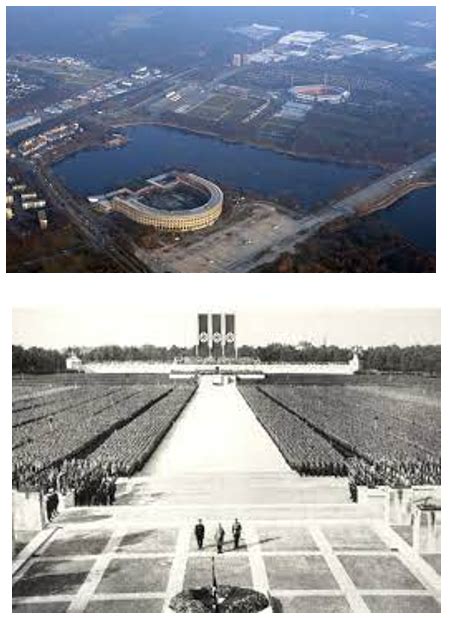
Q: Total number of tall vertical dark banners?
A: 3